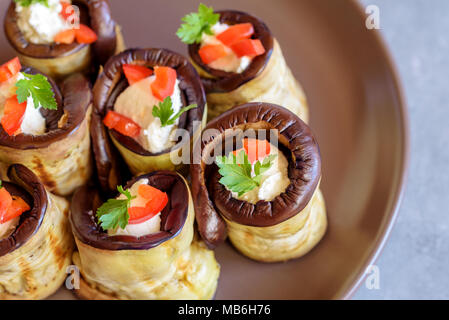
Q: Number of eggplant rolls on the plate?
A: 7